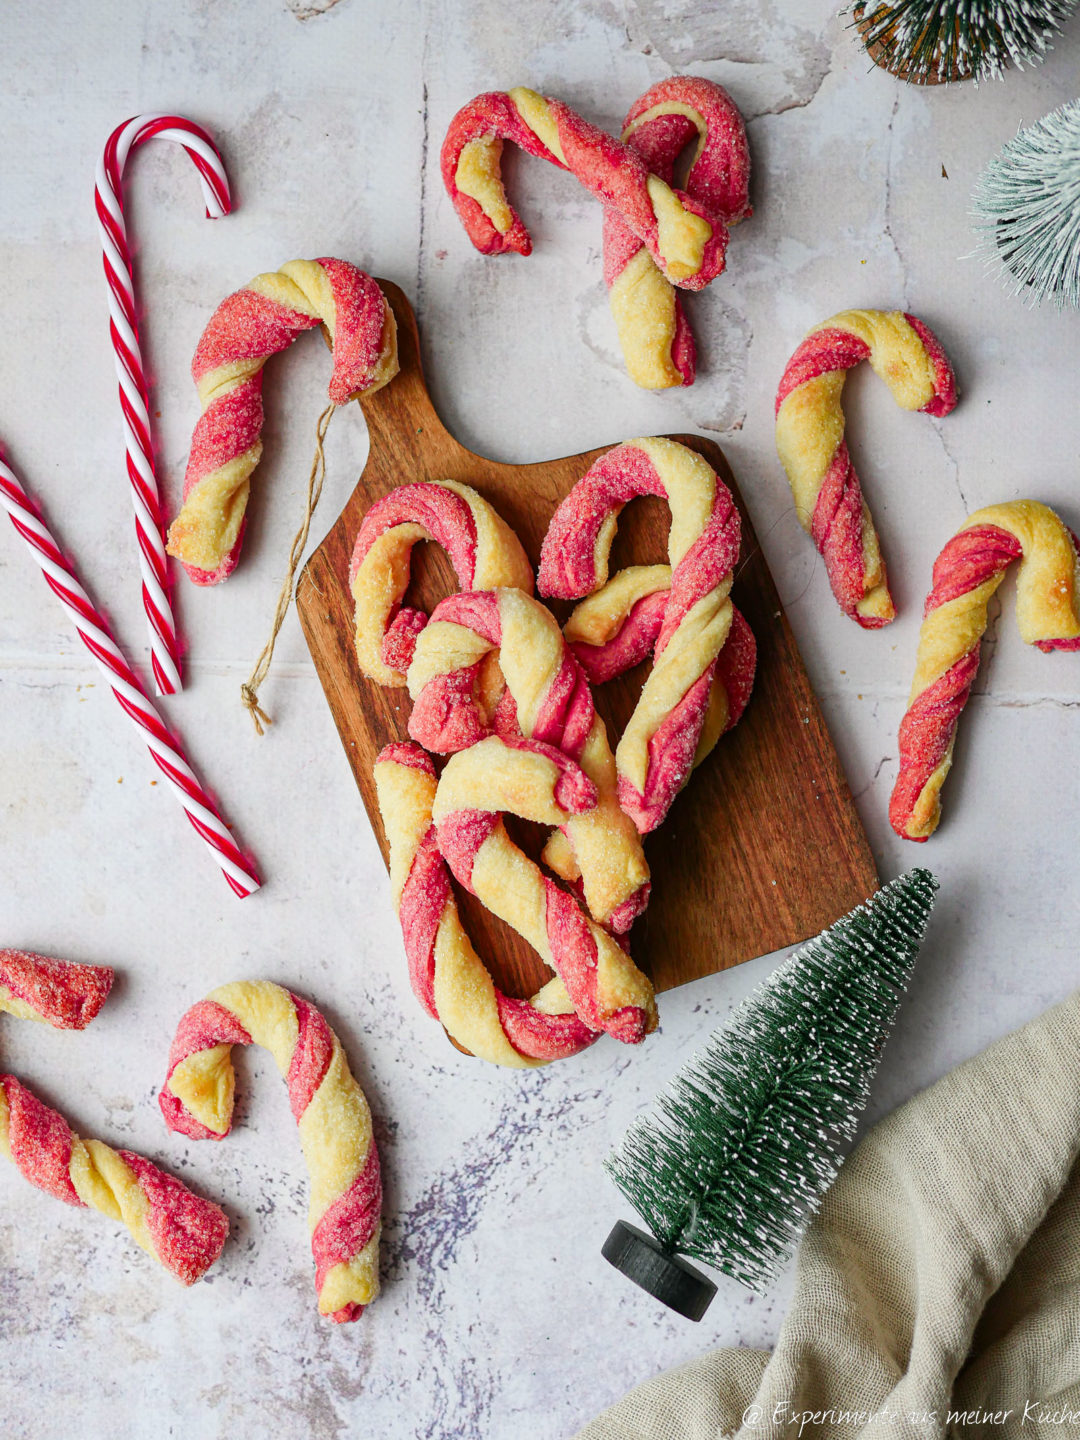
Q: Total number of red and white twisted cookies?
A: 13